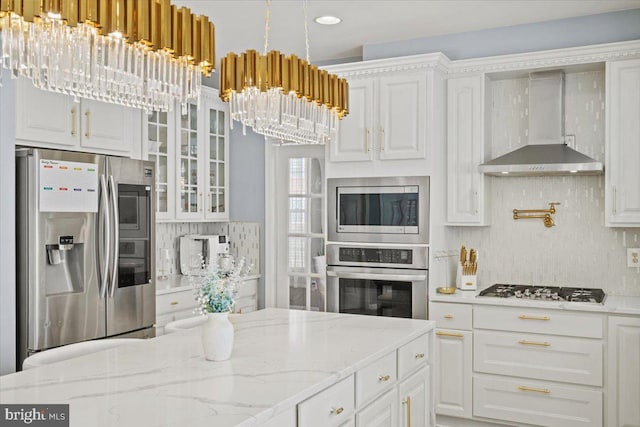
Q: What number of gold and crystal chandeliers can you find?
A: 2